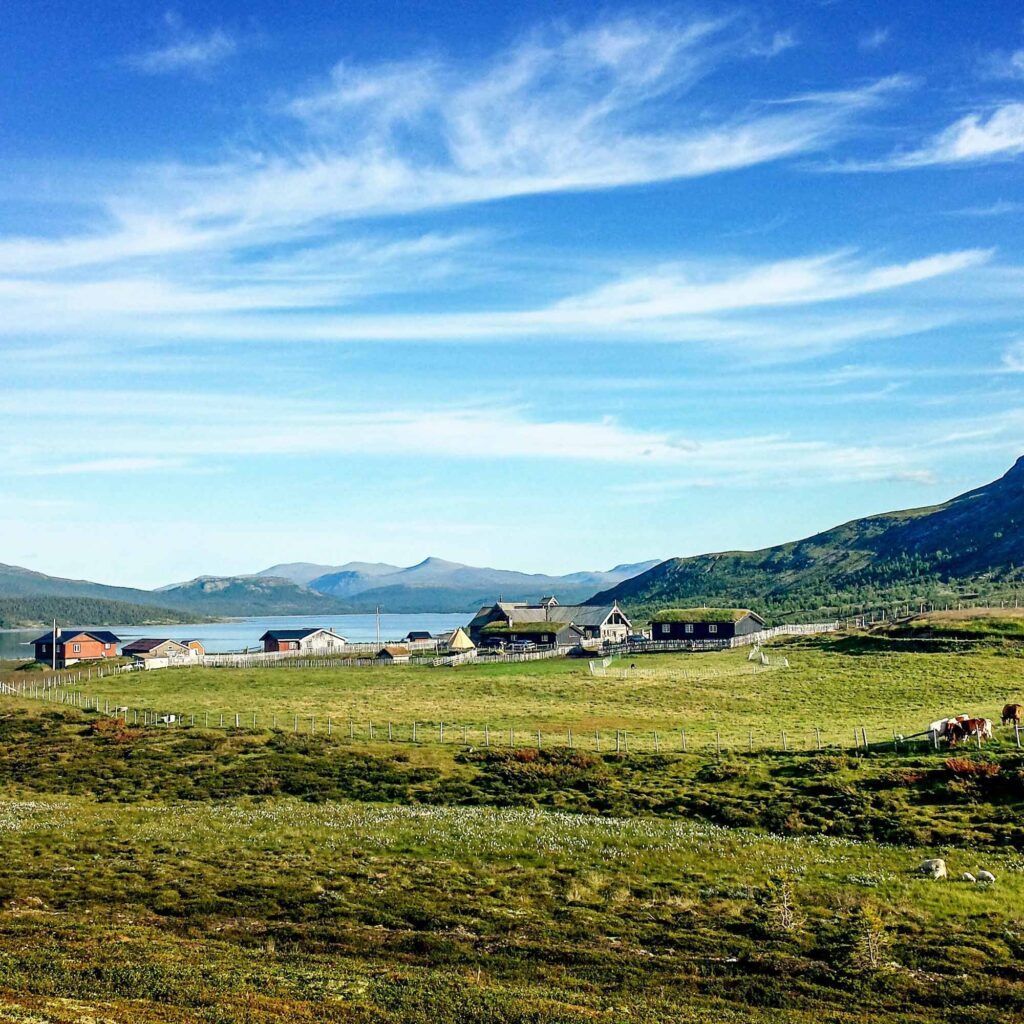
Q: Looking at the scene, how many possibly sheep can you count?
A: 3